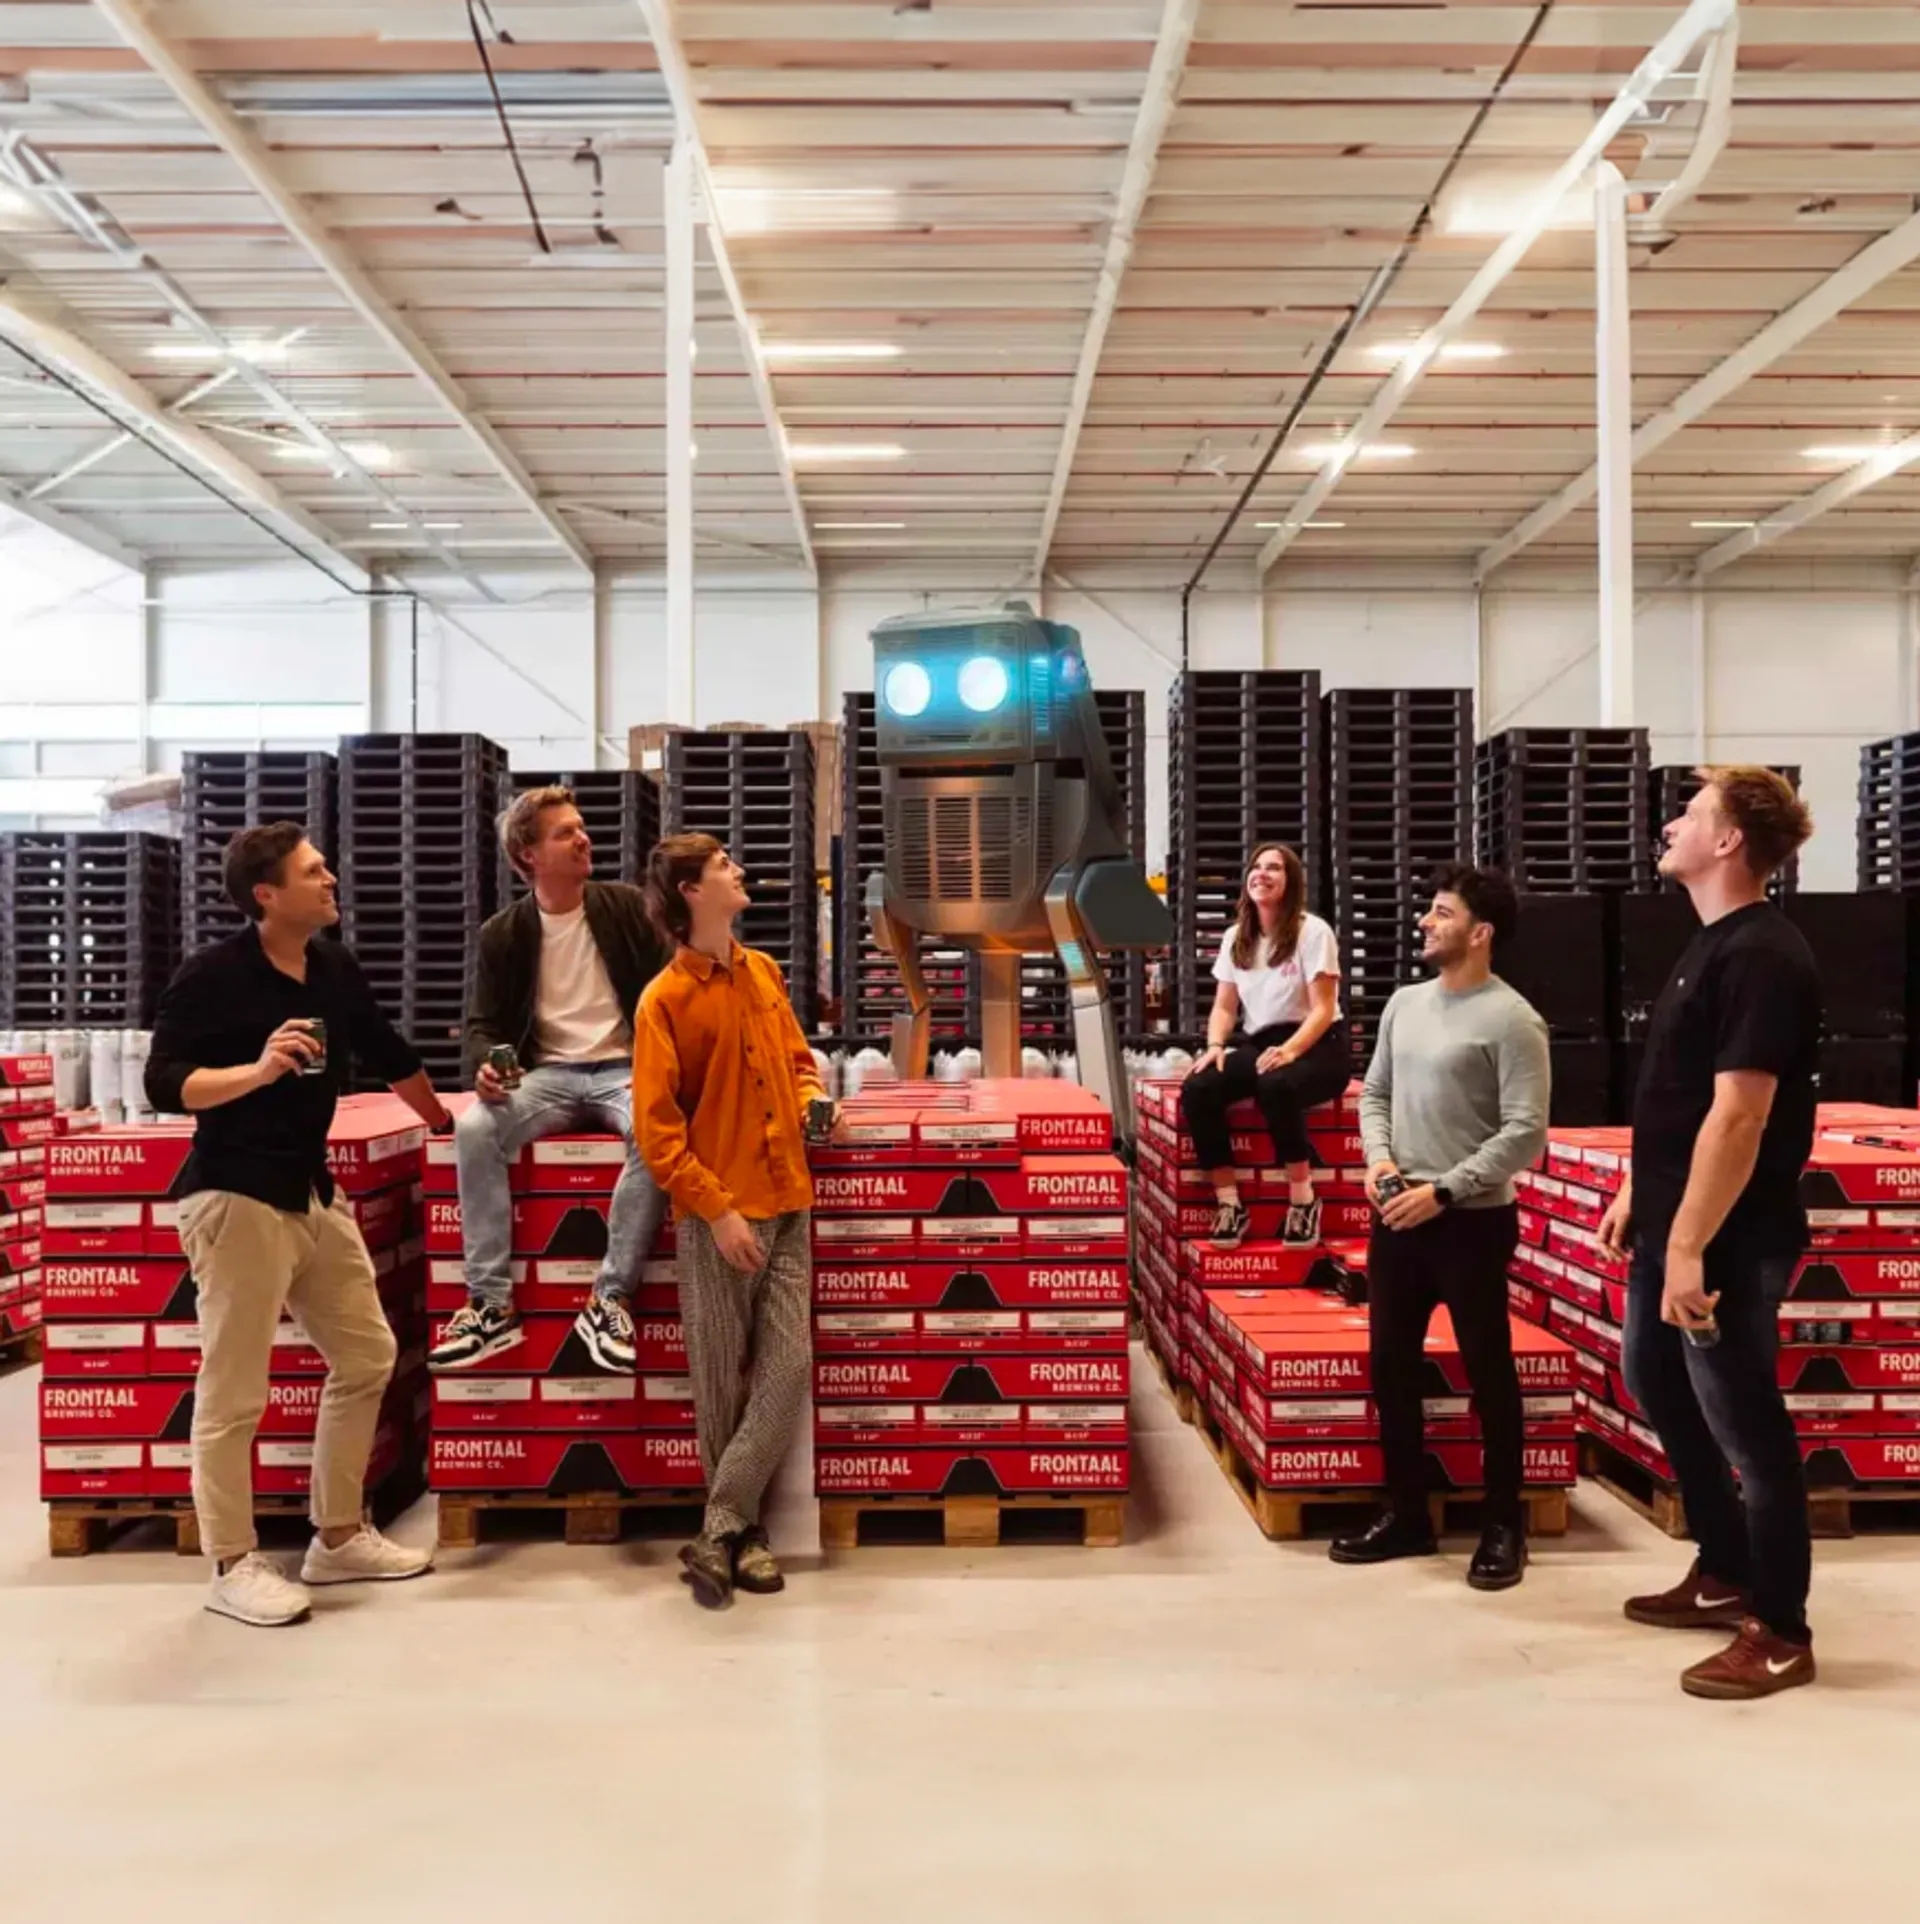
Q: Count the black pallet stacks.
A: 12